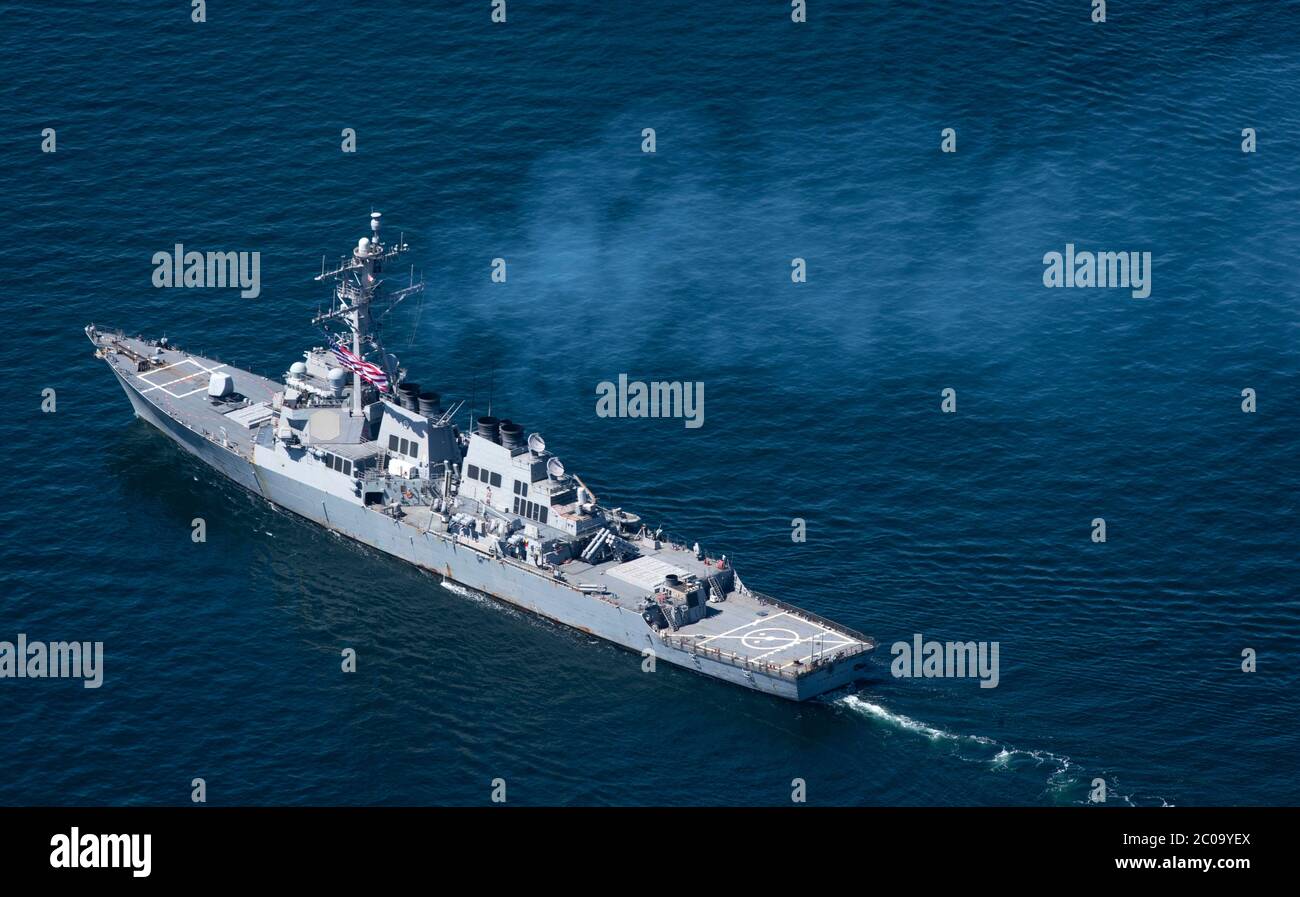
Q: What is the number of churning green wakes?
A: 1